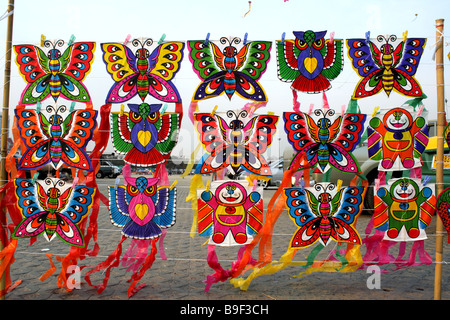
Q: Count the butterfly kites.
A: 9